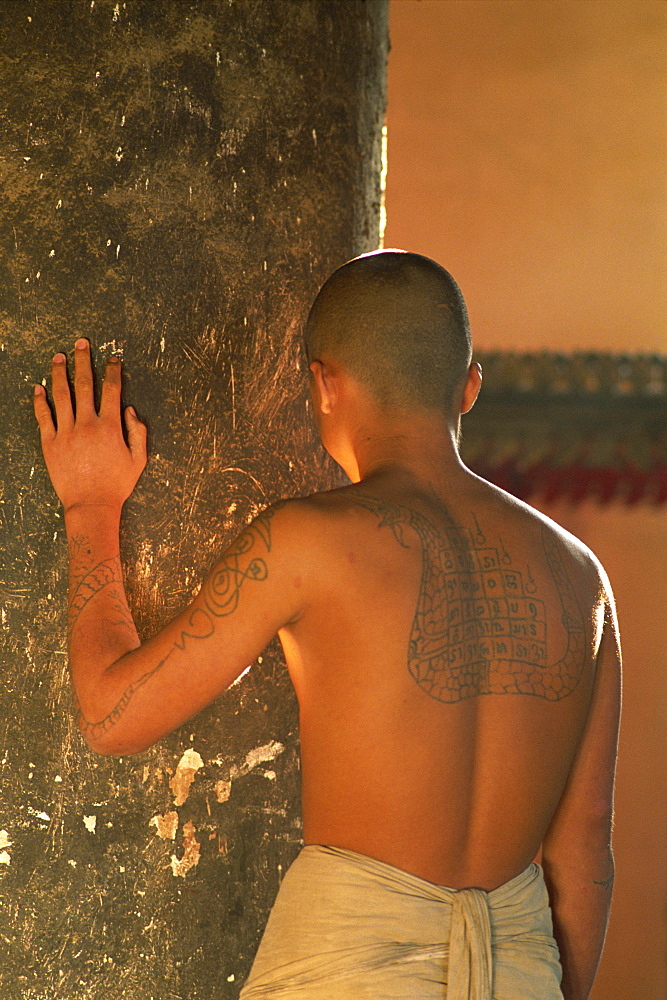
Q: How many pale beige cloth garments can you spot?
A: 1